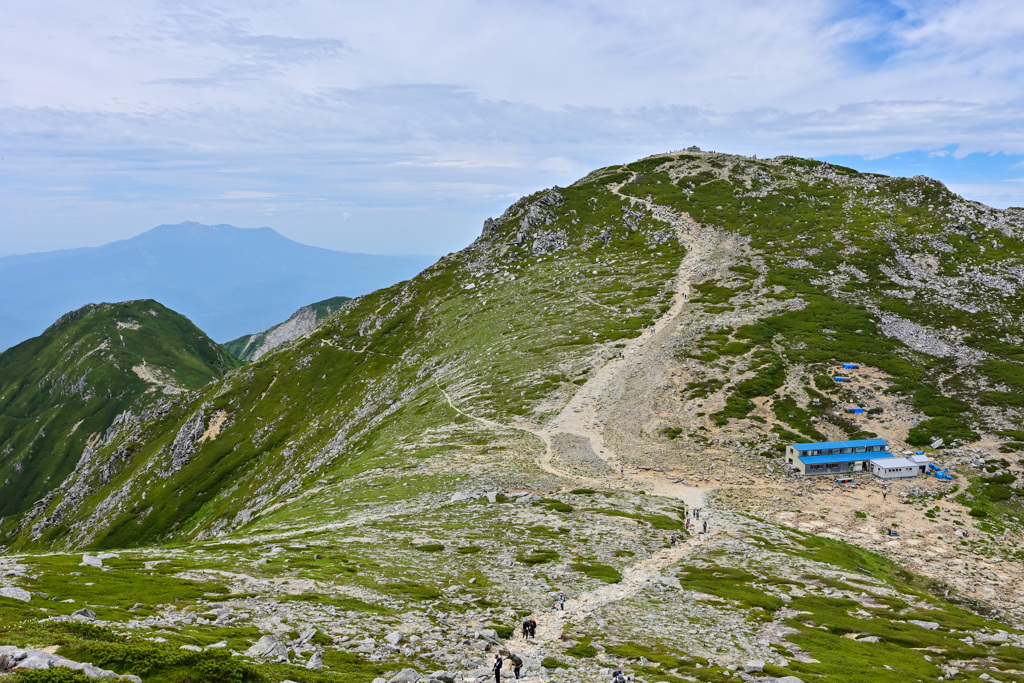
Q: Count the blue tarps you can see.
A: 3